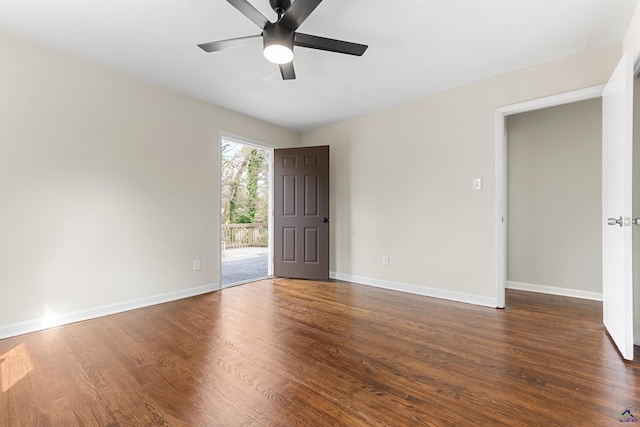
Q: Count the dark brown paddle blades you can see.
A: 5